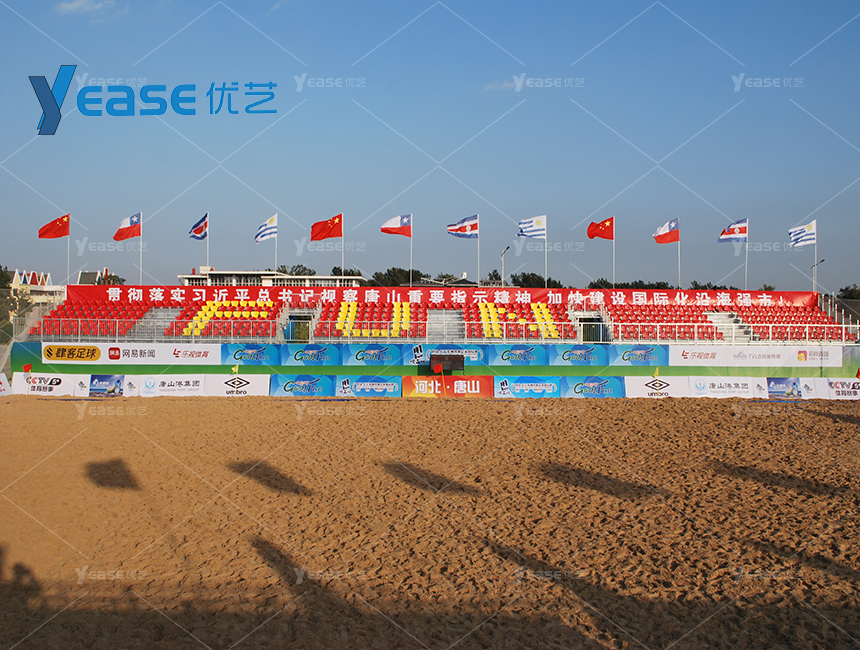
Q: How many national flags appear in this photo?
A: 12